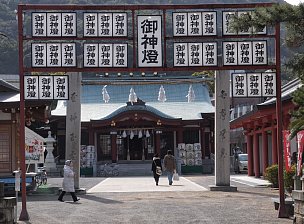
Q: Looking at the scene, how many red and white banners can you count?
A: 2